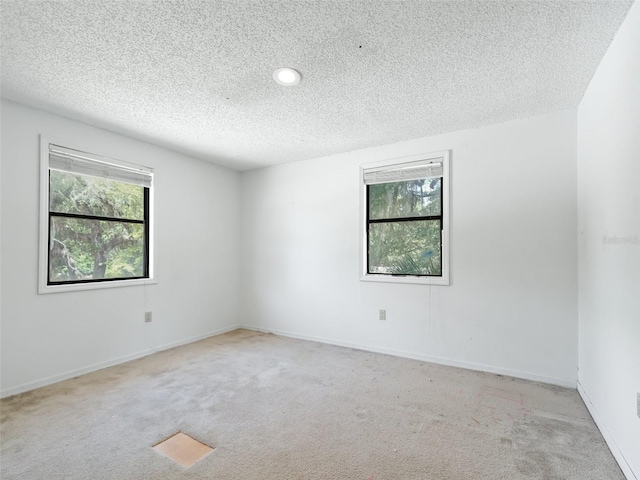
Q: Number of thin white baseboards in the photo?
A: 3